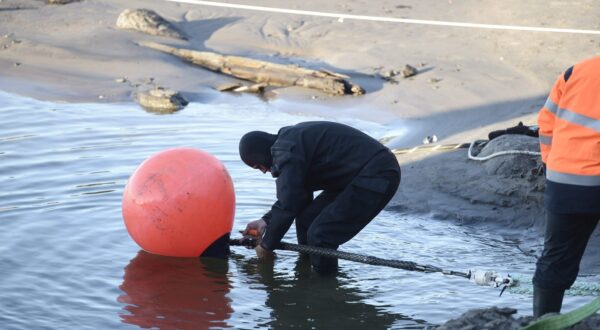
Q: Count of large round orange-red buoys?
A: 1